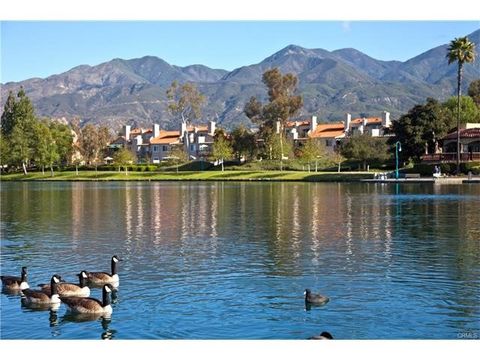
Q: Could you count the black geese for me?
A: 5